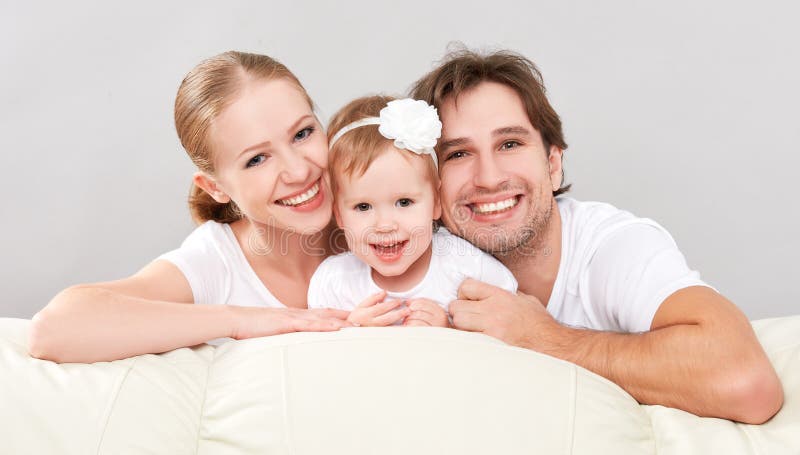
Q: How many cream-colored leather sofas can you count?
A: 1